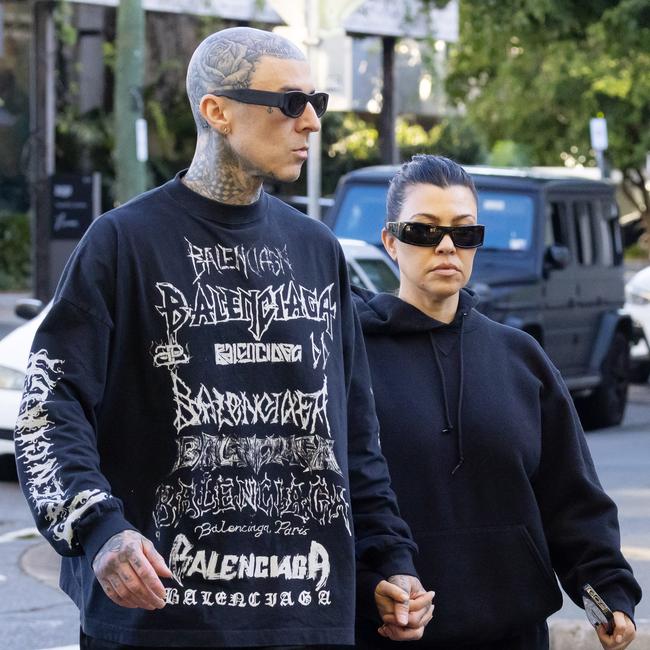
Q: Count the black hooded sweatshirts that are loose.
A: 1